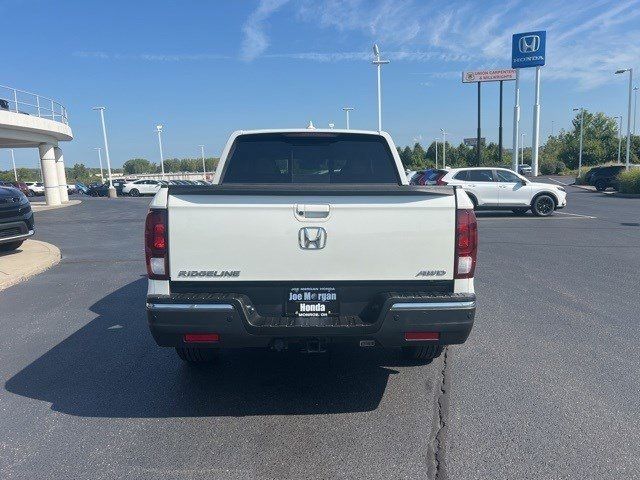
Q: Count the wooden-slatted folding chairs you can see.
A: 0